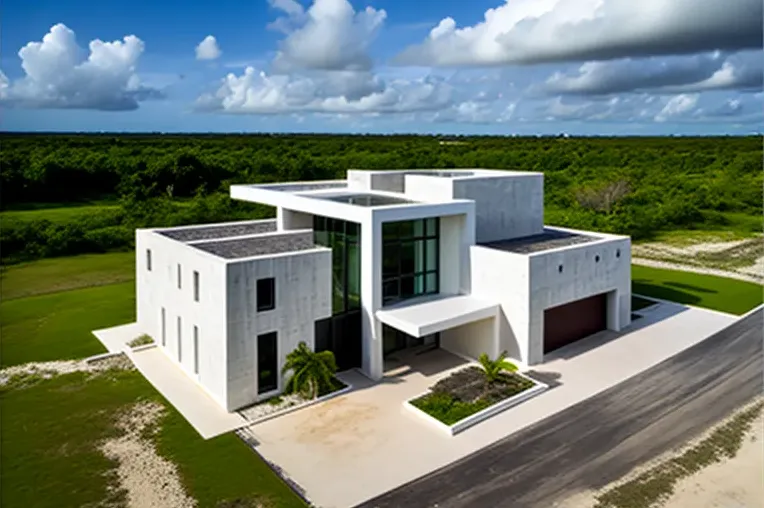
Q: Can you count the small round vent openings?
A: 3